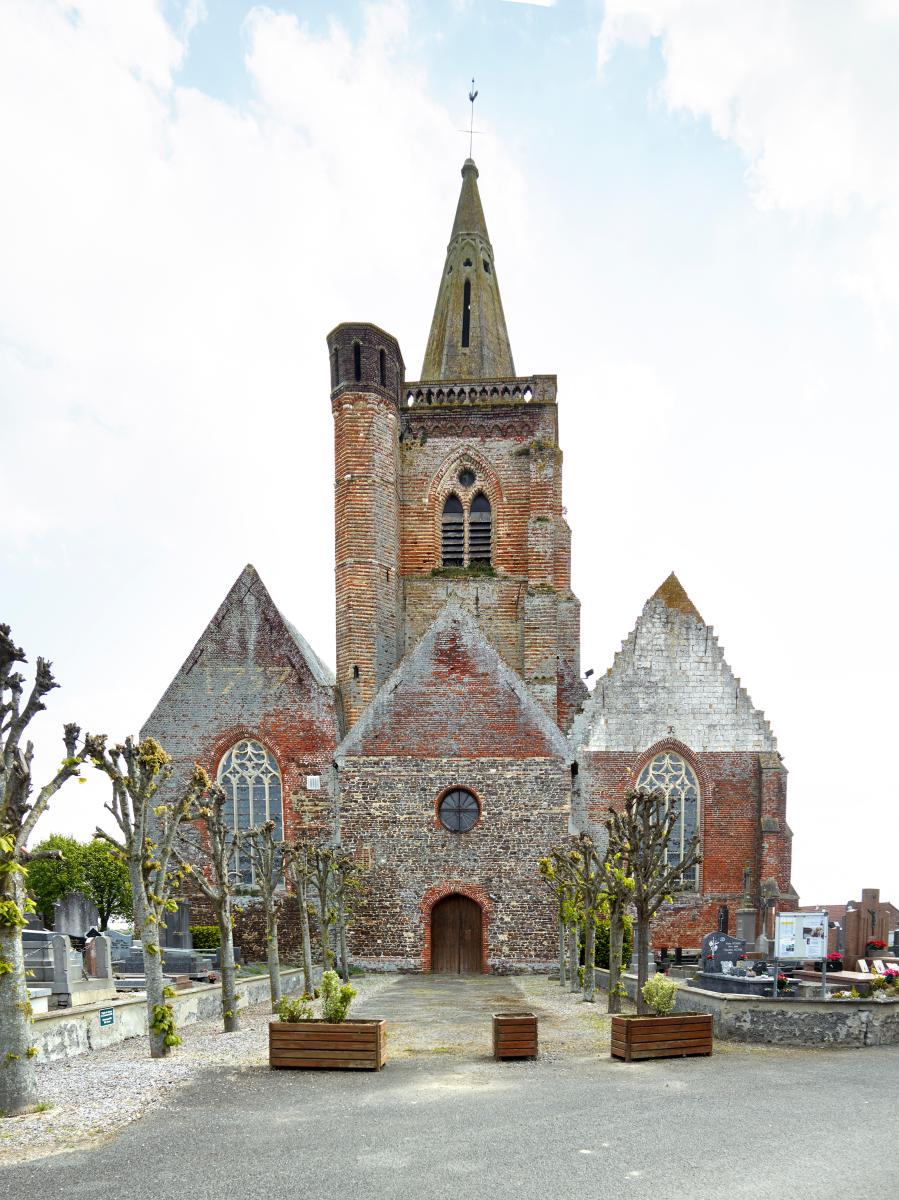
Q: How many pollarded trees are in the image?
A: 12